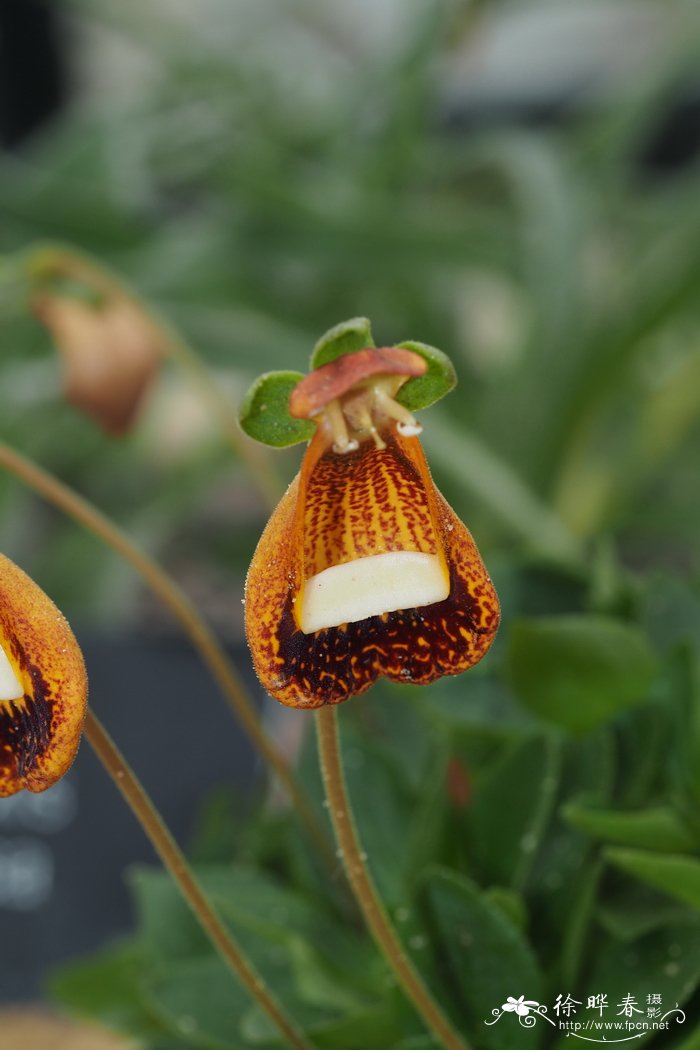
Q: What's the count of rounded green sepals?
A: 3